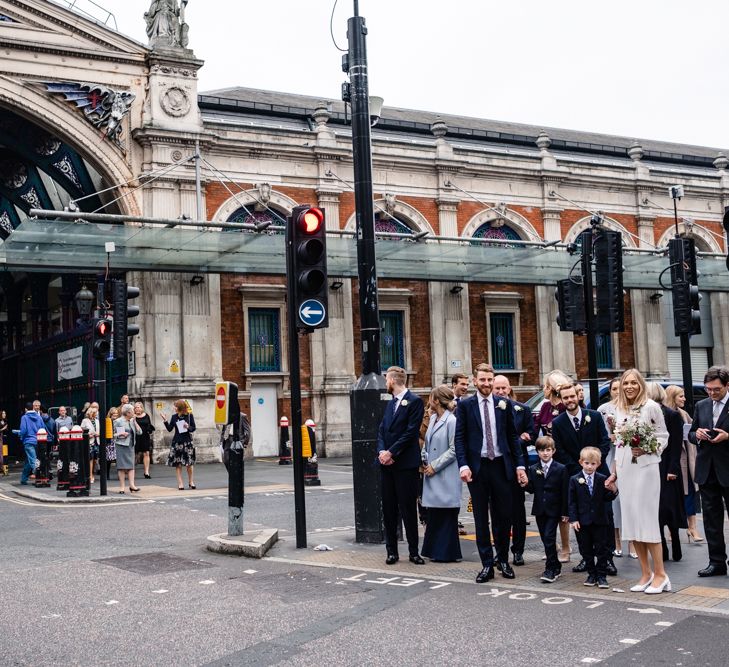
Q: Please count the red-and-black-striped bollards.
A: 5